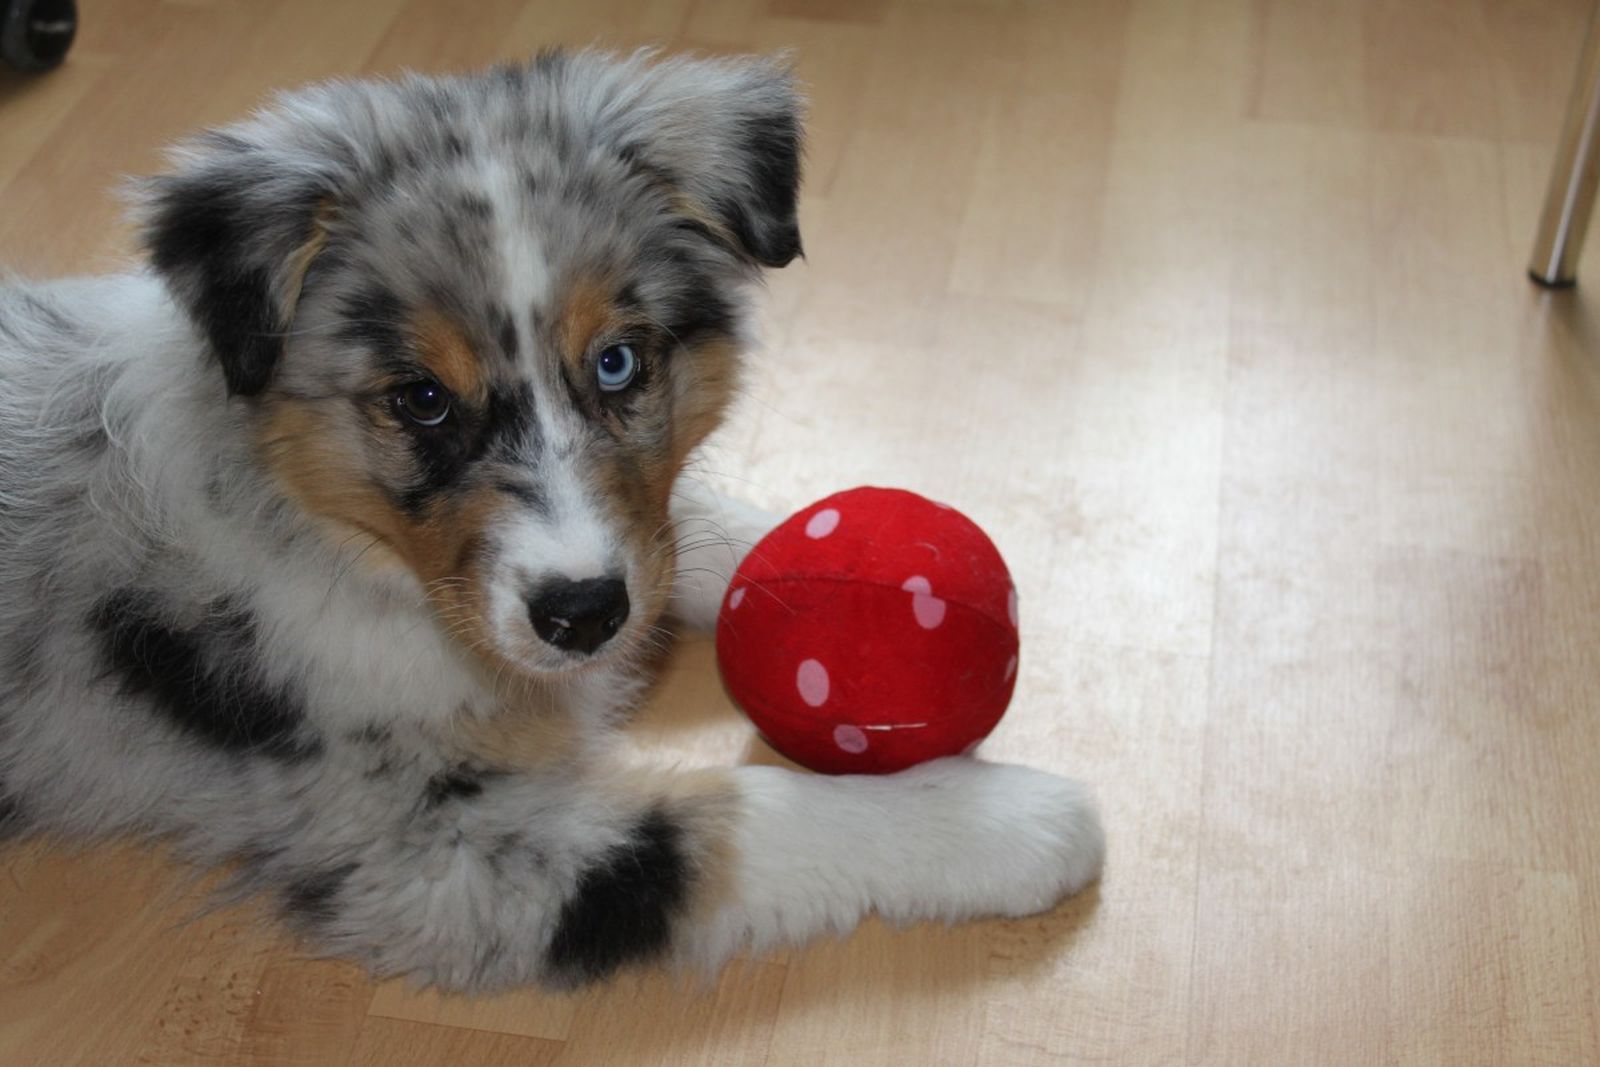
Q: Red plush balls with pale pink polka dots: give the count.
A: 1